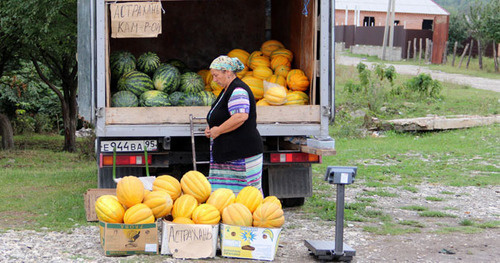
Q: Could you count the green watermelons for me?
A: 11